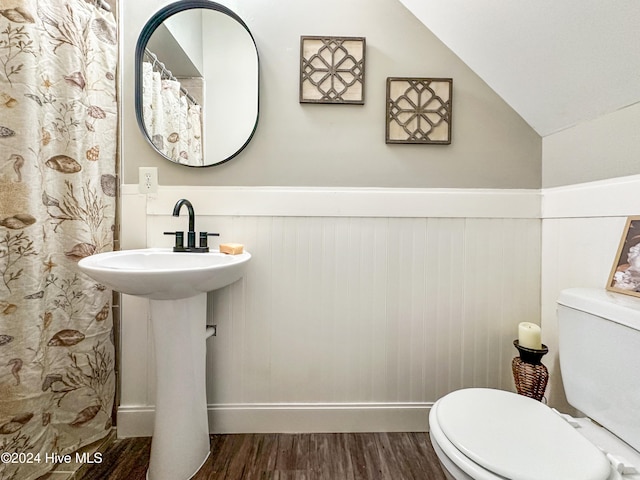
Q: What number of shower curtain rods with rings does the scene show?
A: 1